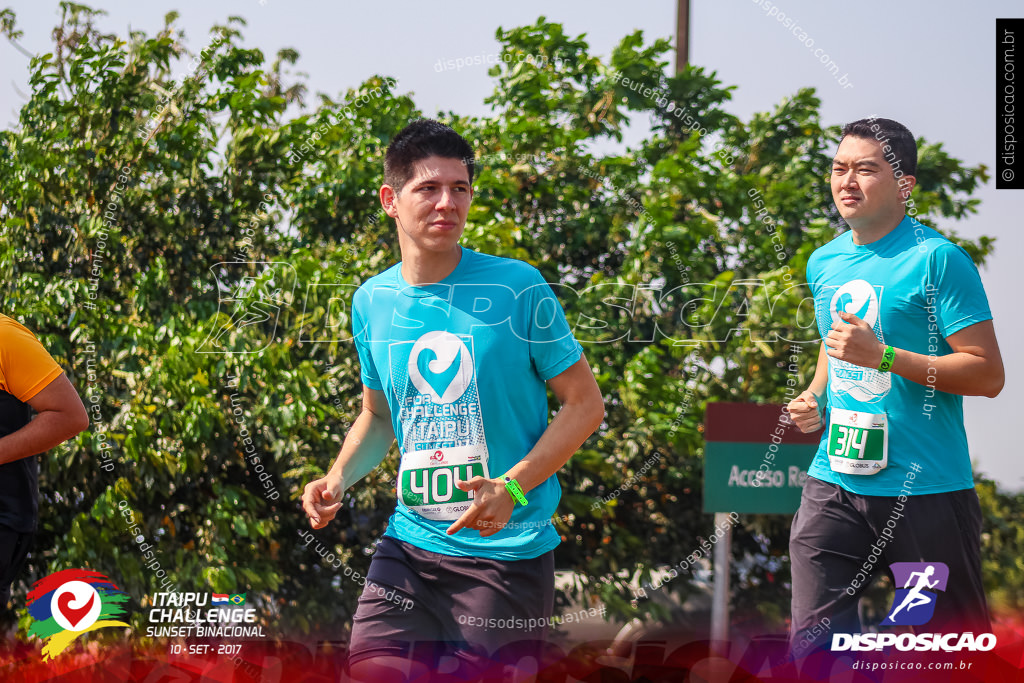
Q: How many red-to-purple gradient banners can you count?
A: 1